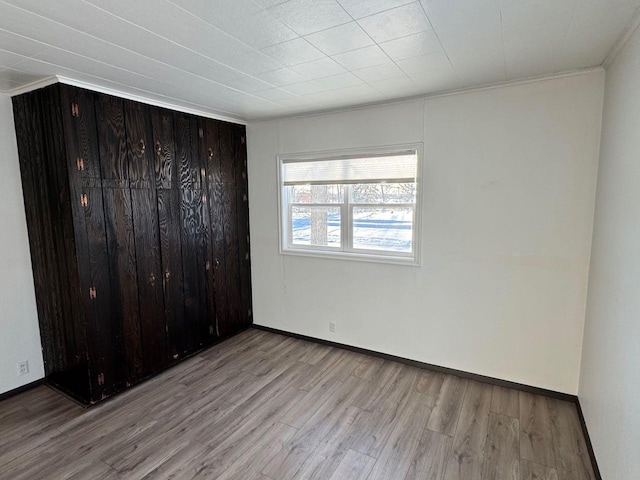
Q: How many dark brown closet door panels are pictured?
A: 6